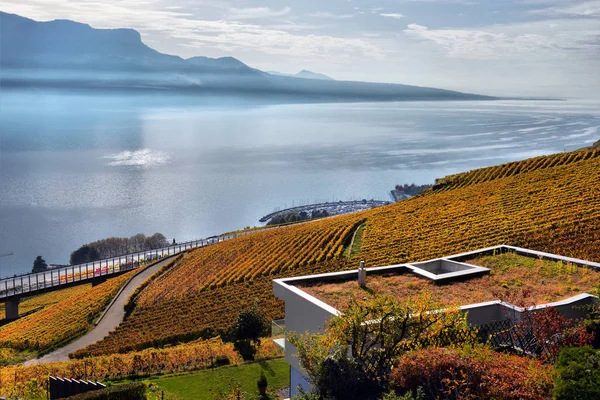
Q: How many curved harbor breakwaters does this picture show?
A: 1